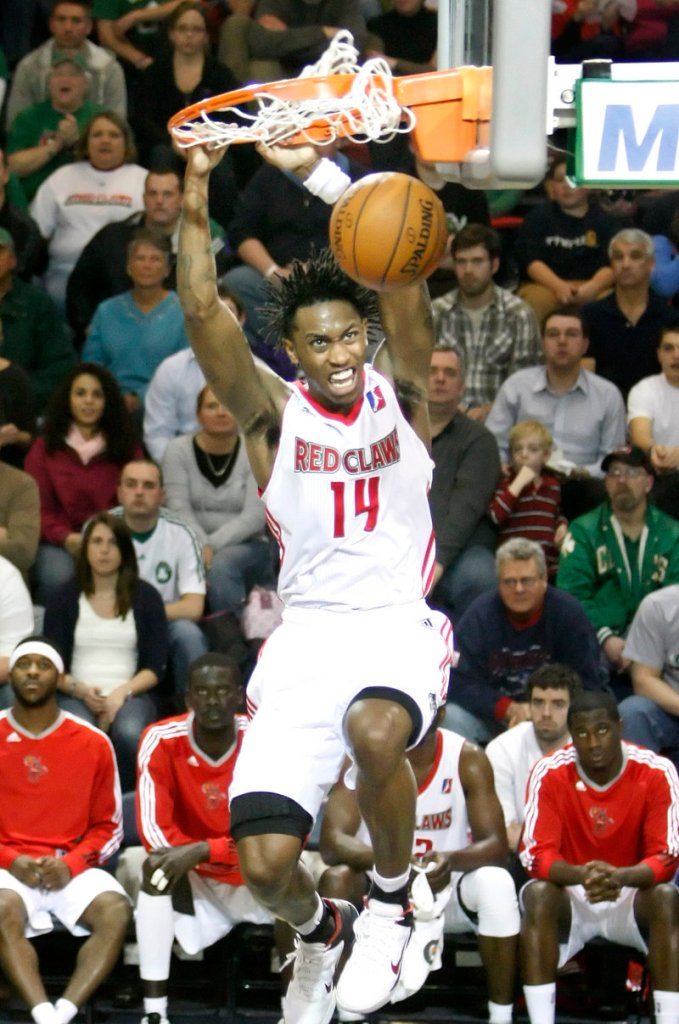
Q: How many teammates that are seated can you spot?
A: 4